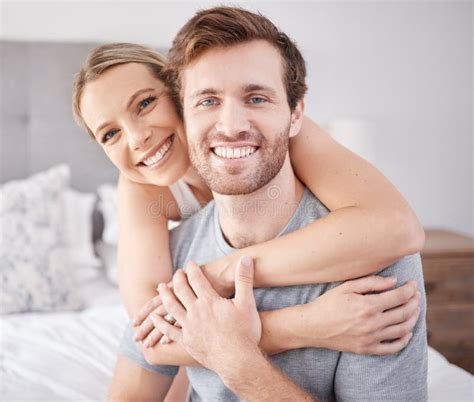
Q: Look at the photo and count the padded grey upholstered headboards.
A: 1